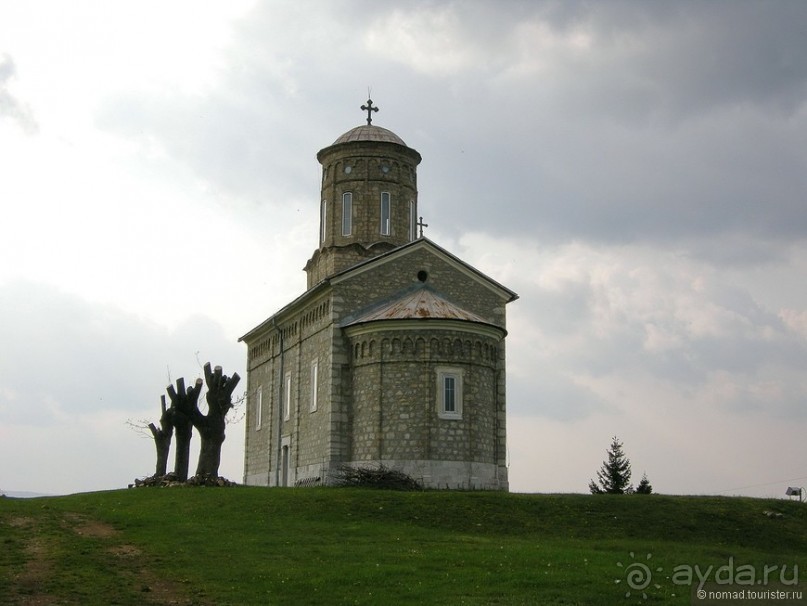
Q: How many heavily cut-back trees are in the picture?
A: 3